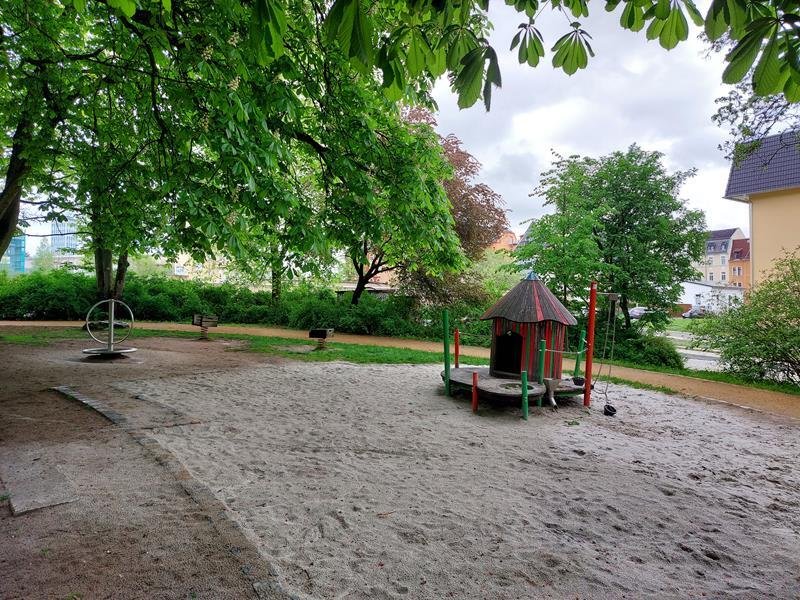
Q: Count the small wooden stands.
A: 2